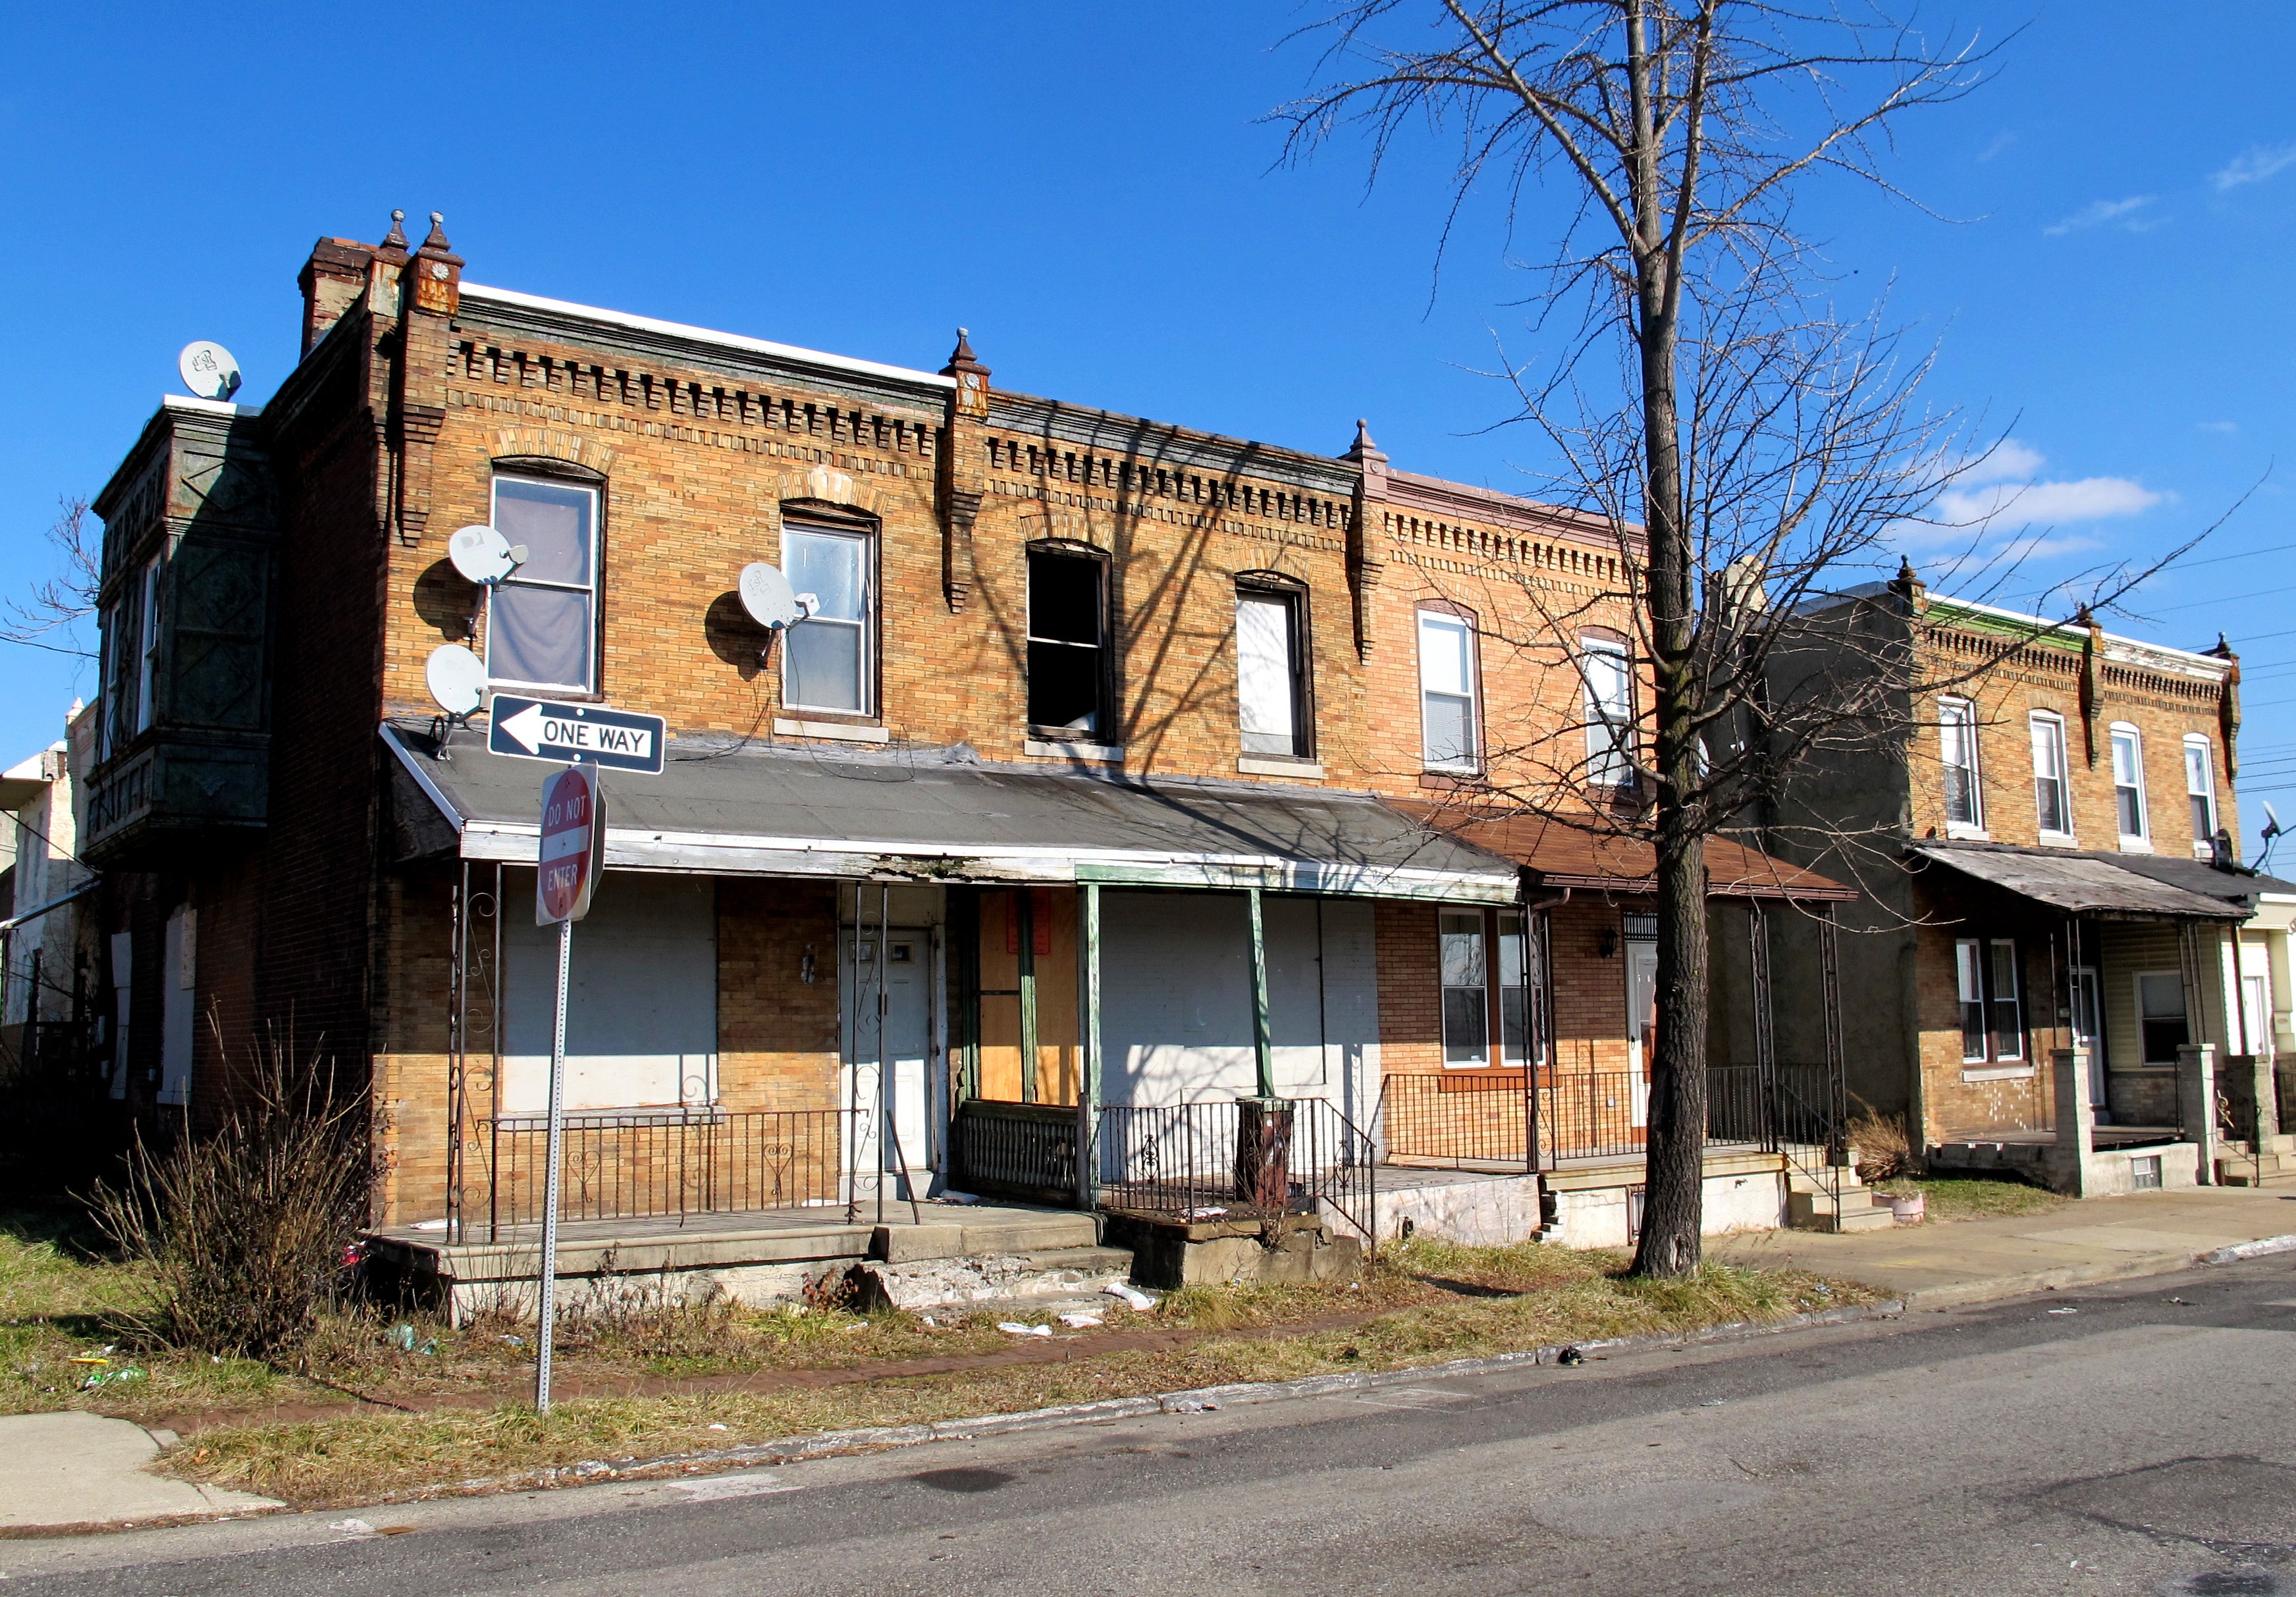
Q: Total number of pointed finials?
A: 7